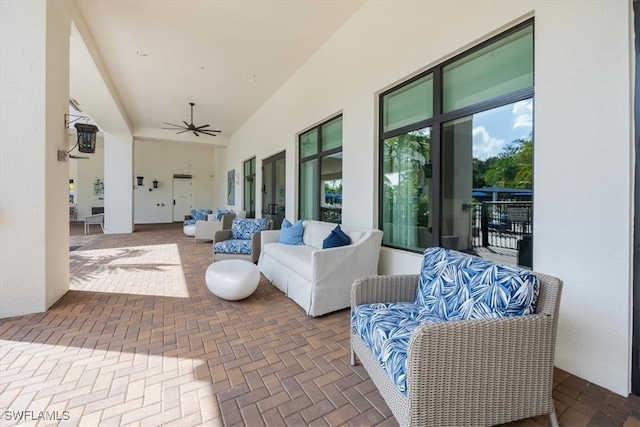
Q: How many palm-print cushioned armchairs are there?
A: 4